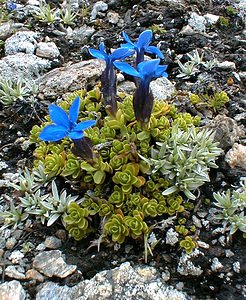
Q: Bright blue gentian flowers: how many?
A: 4